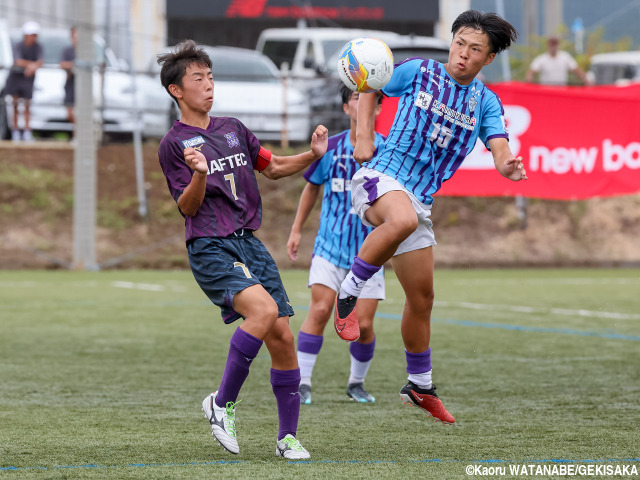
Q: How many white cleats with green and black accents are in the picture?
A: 2